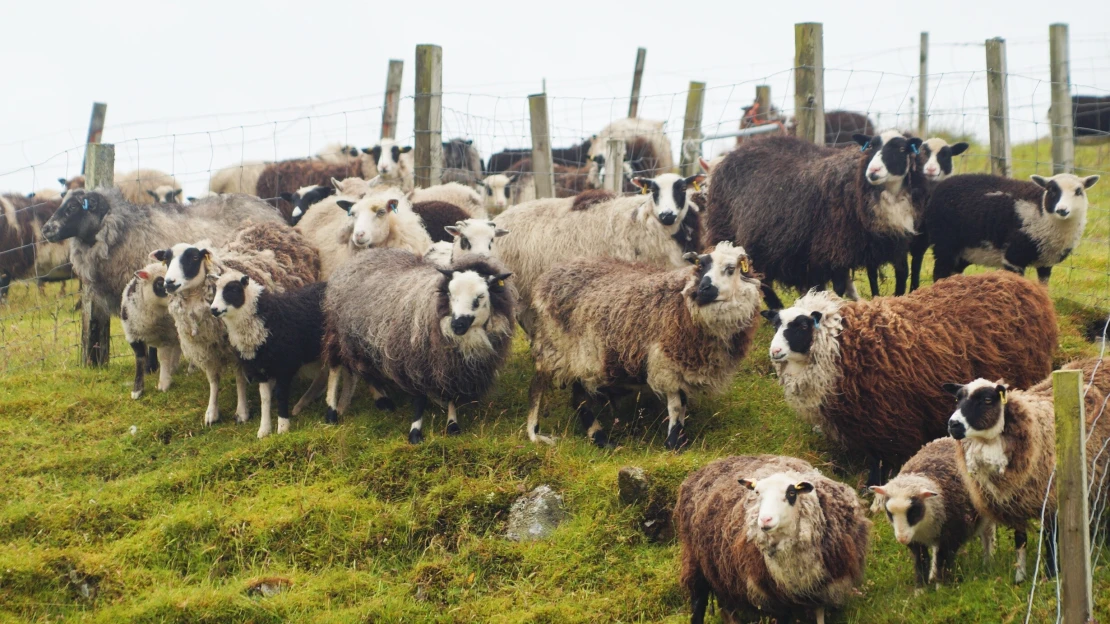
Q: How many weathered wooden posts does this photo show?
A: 14